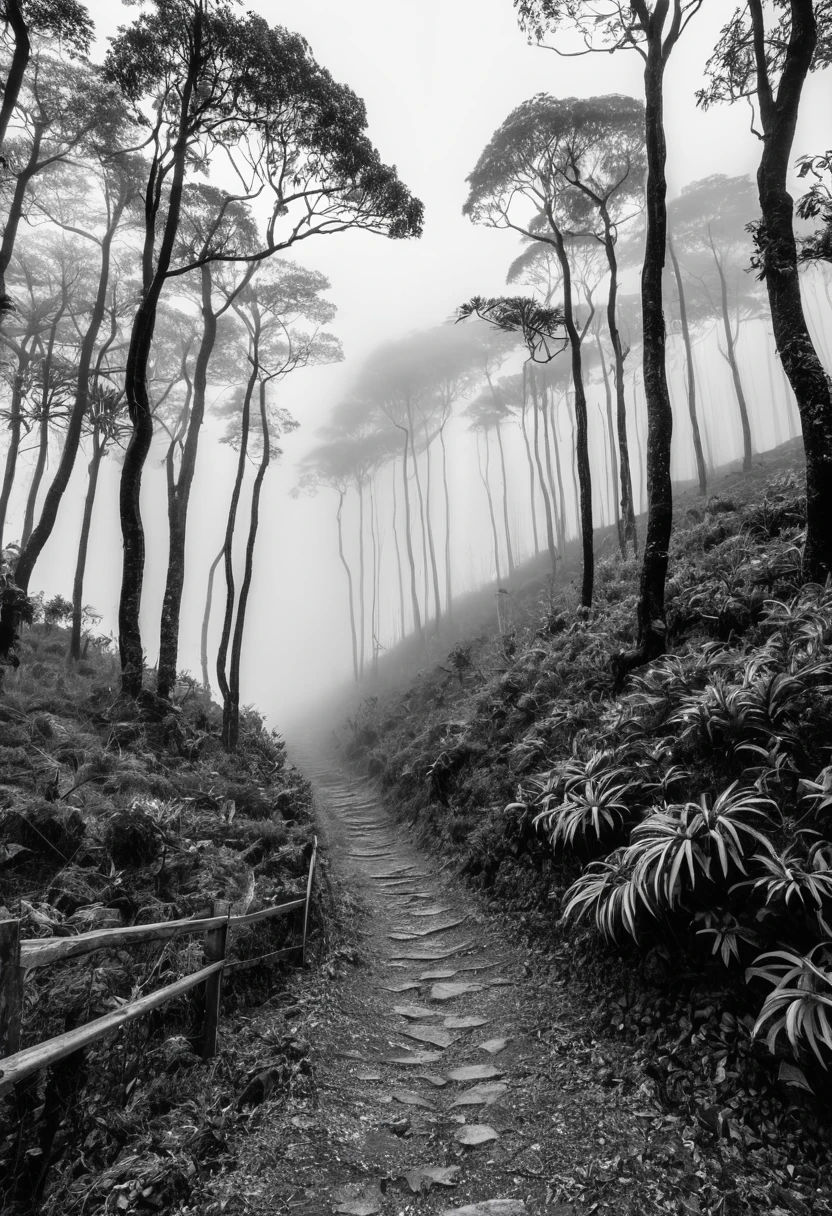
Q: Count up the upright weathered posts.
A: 3